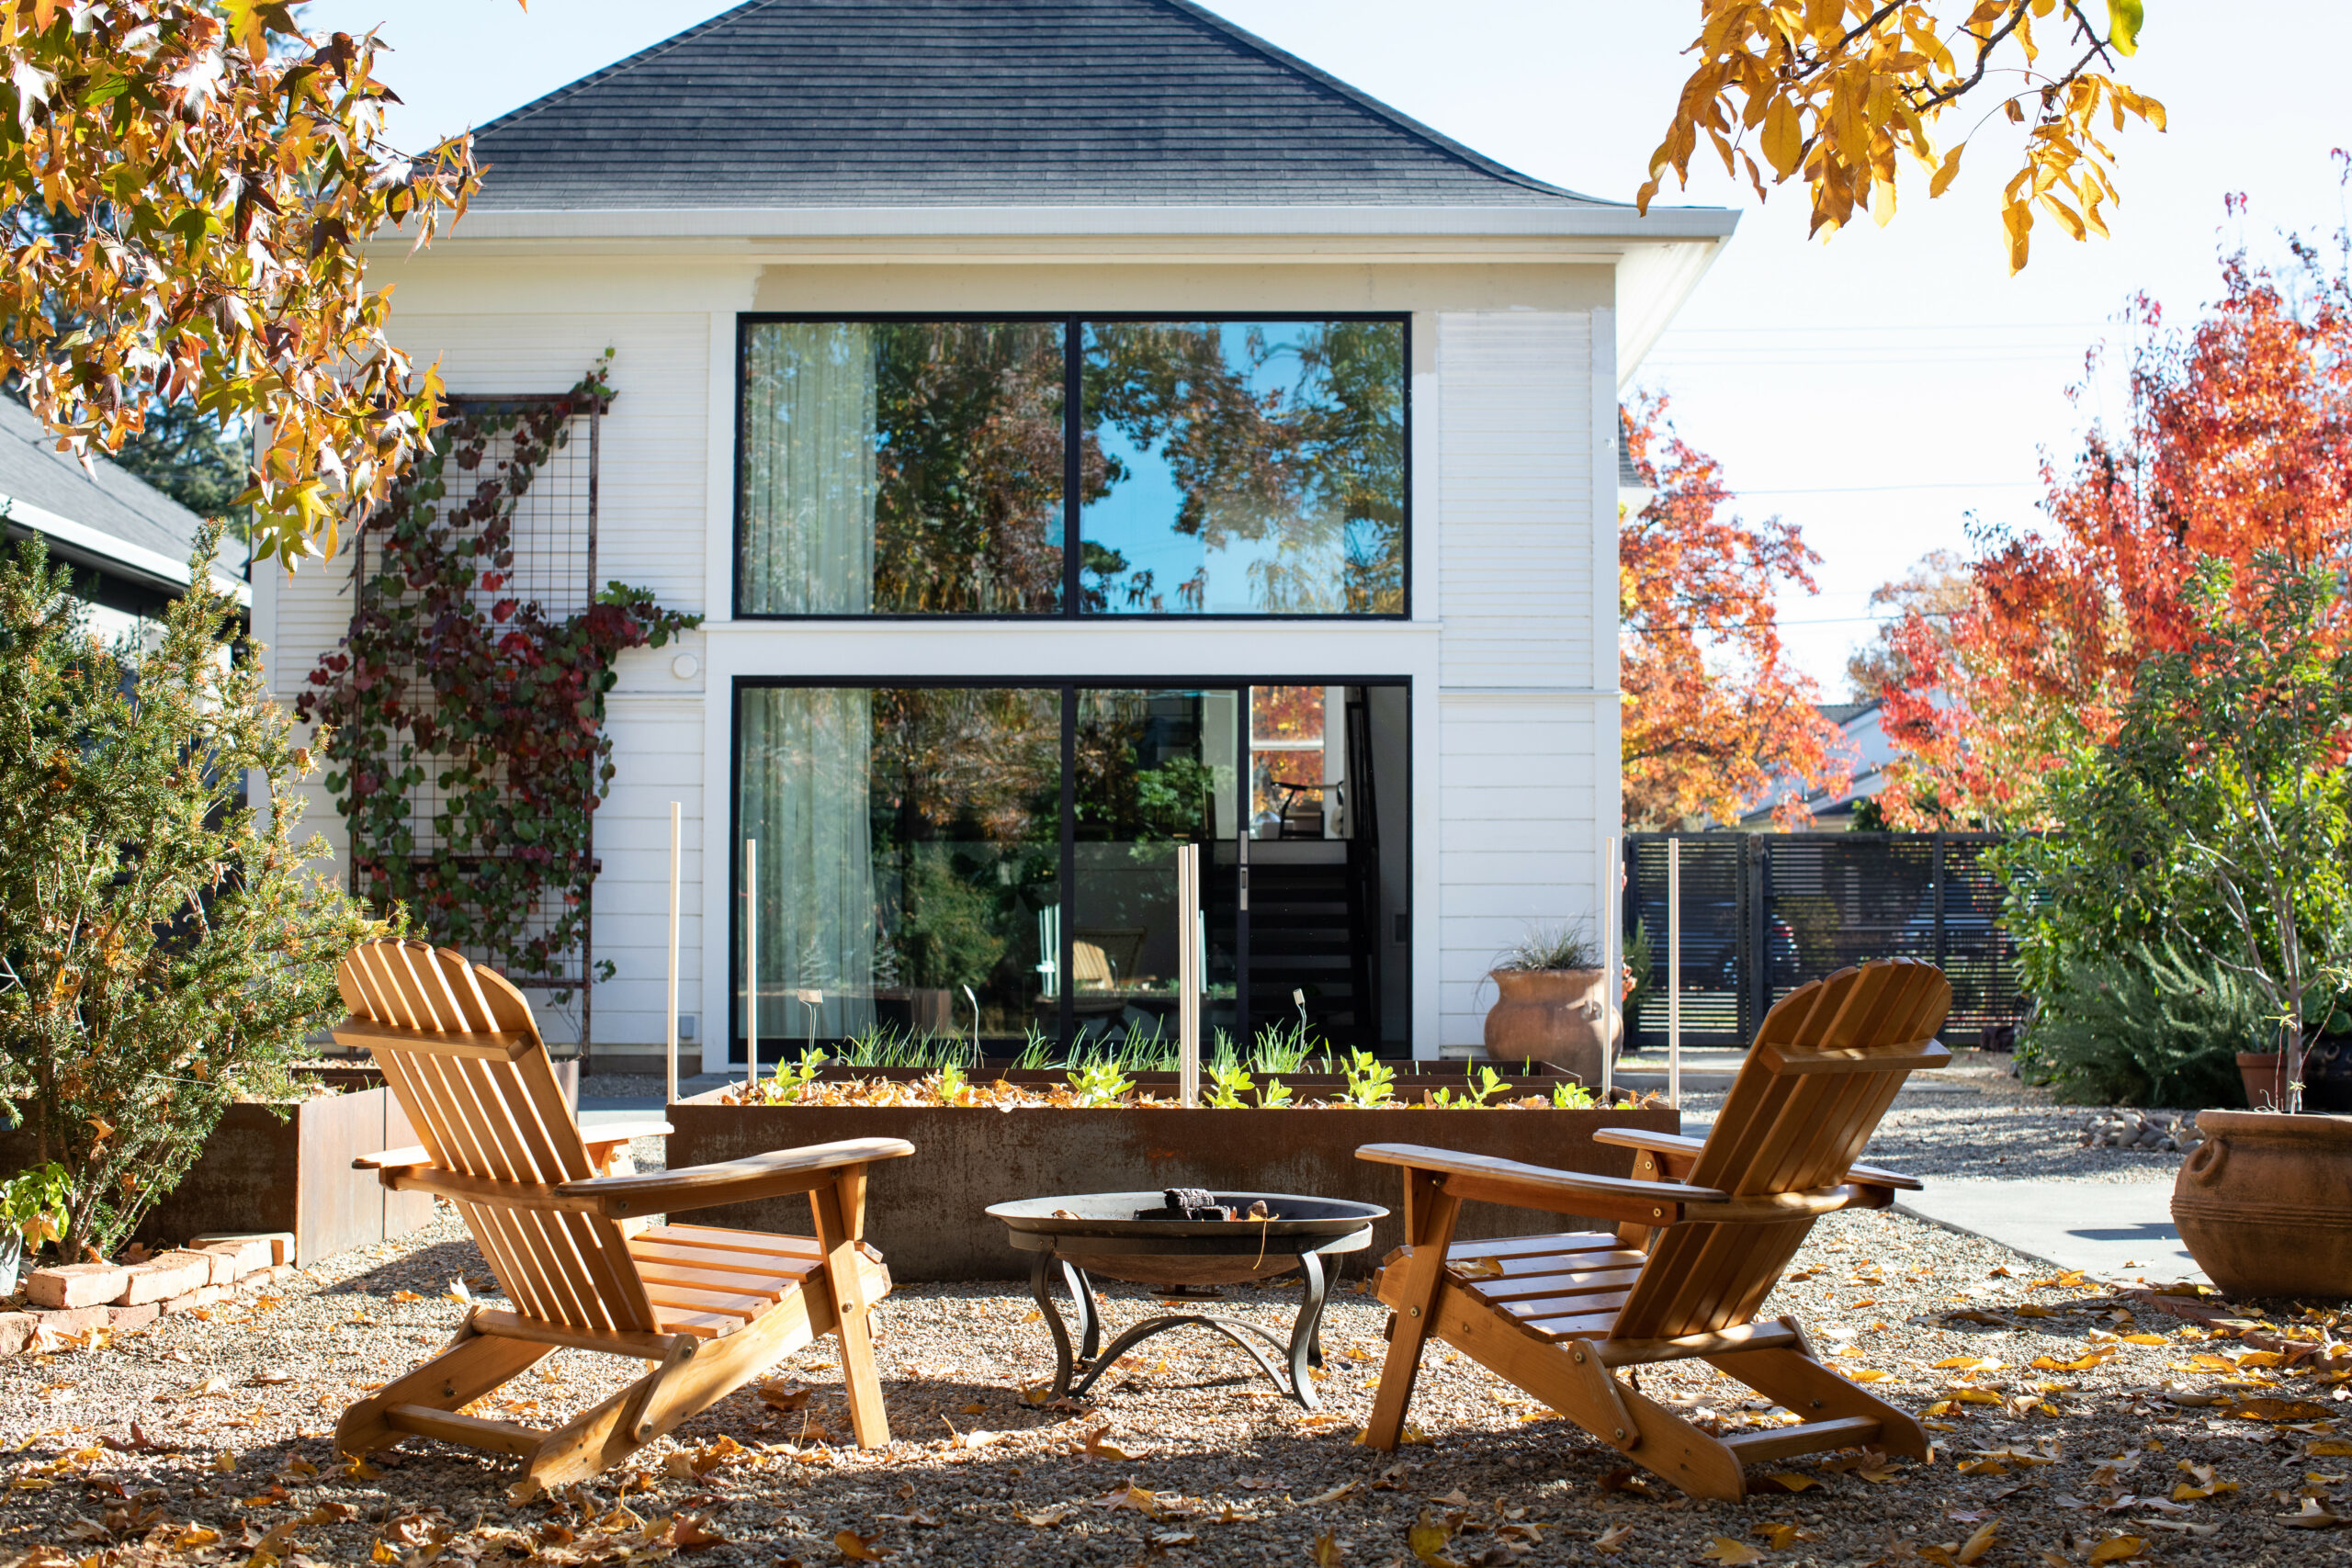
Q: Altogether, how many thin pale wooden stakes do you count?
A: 6